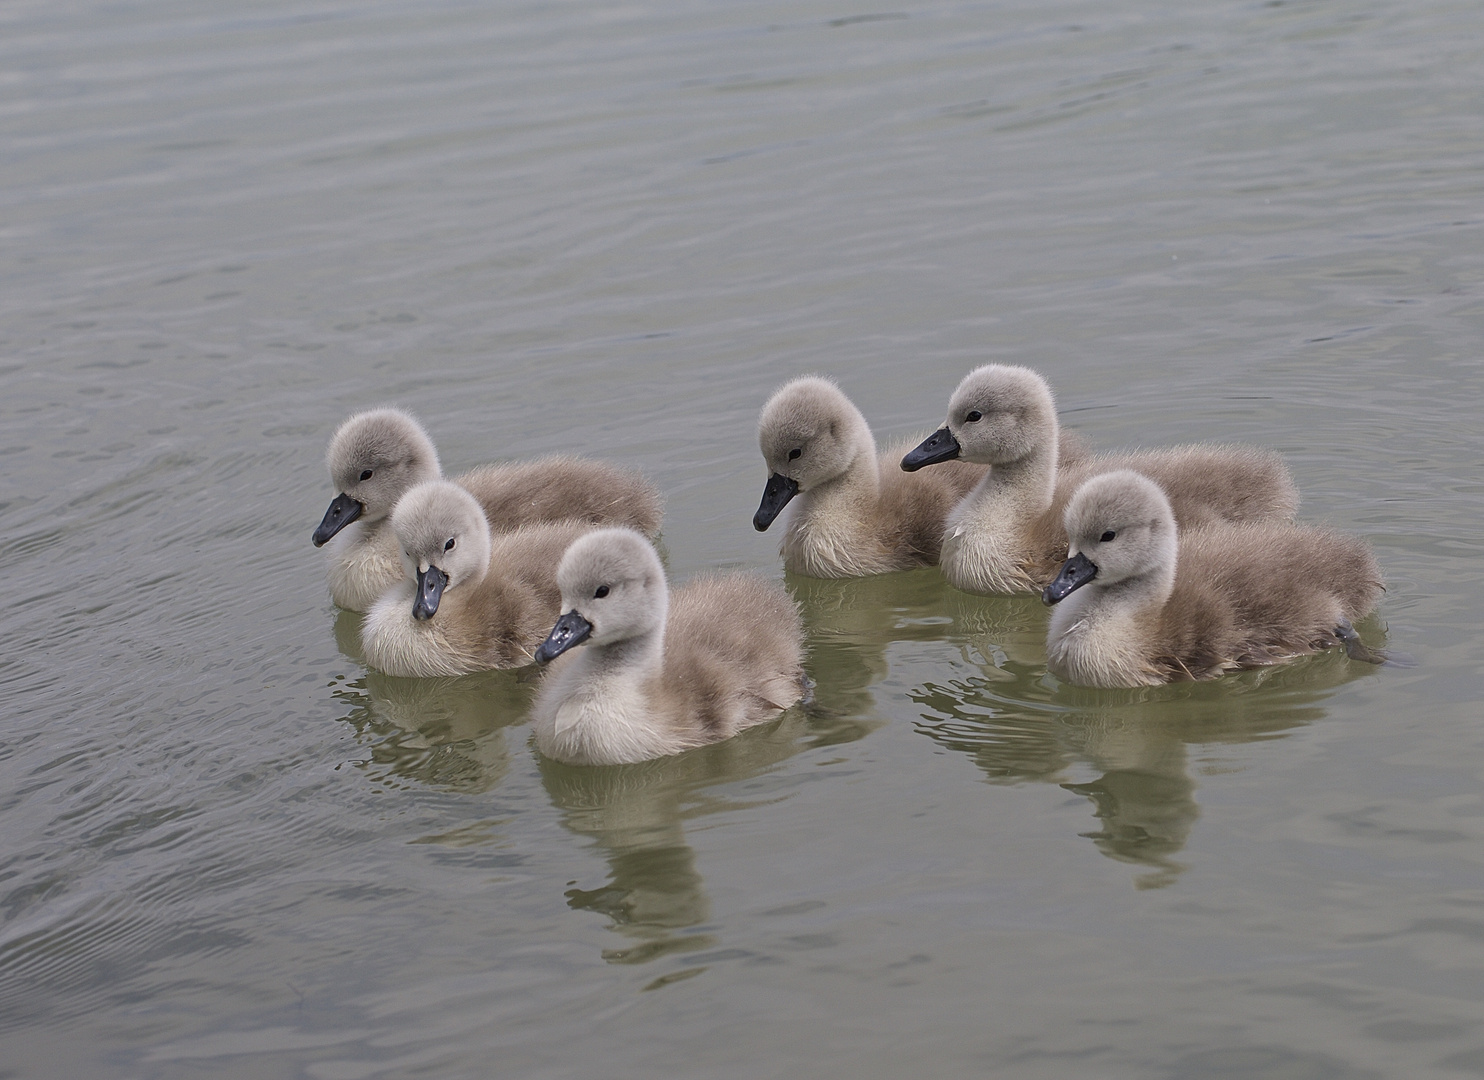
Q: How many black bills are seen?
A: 6